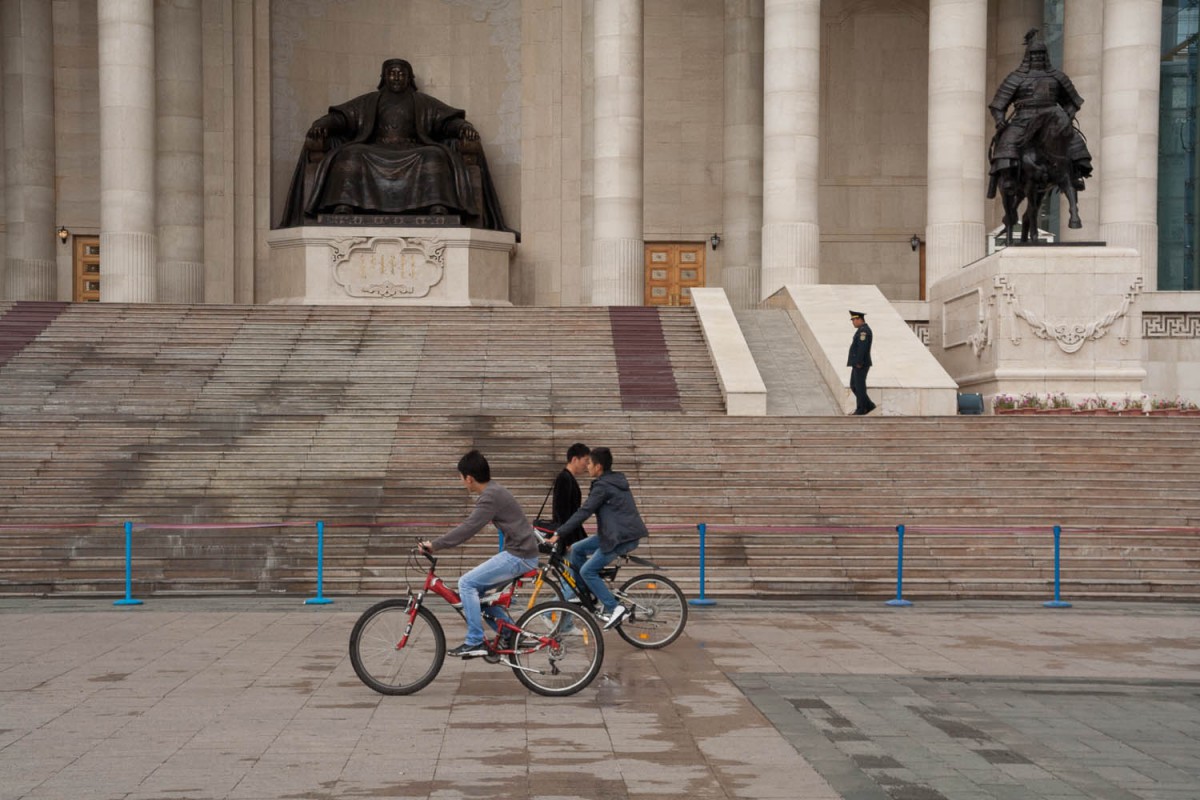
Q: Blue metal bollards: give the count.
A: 6